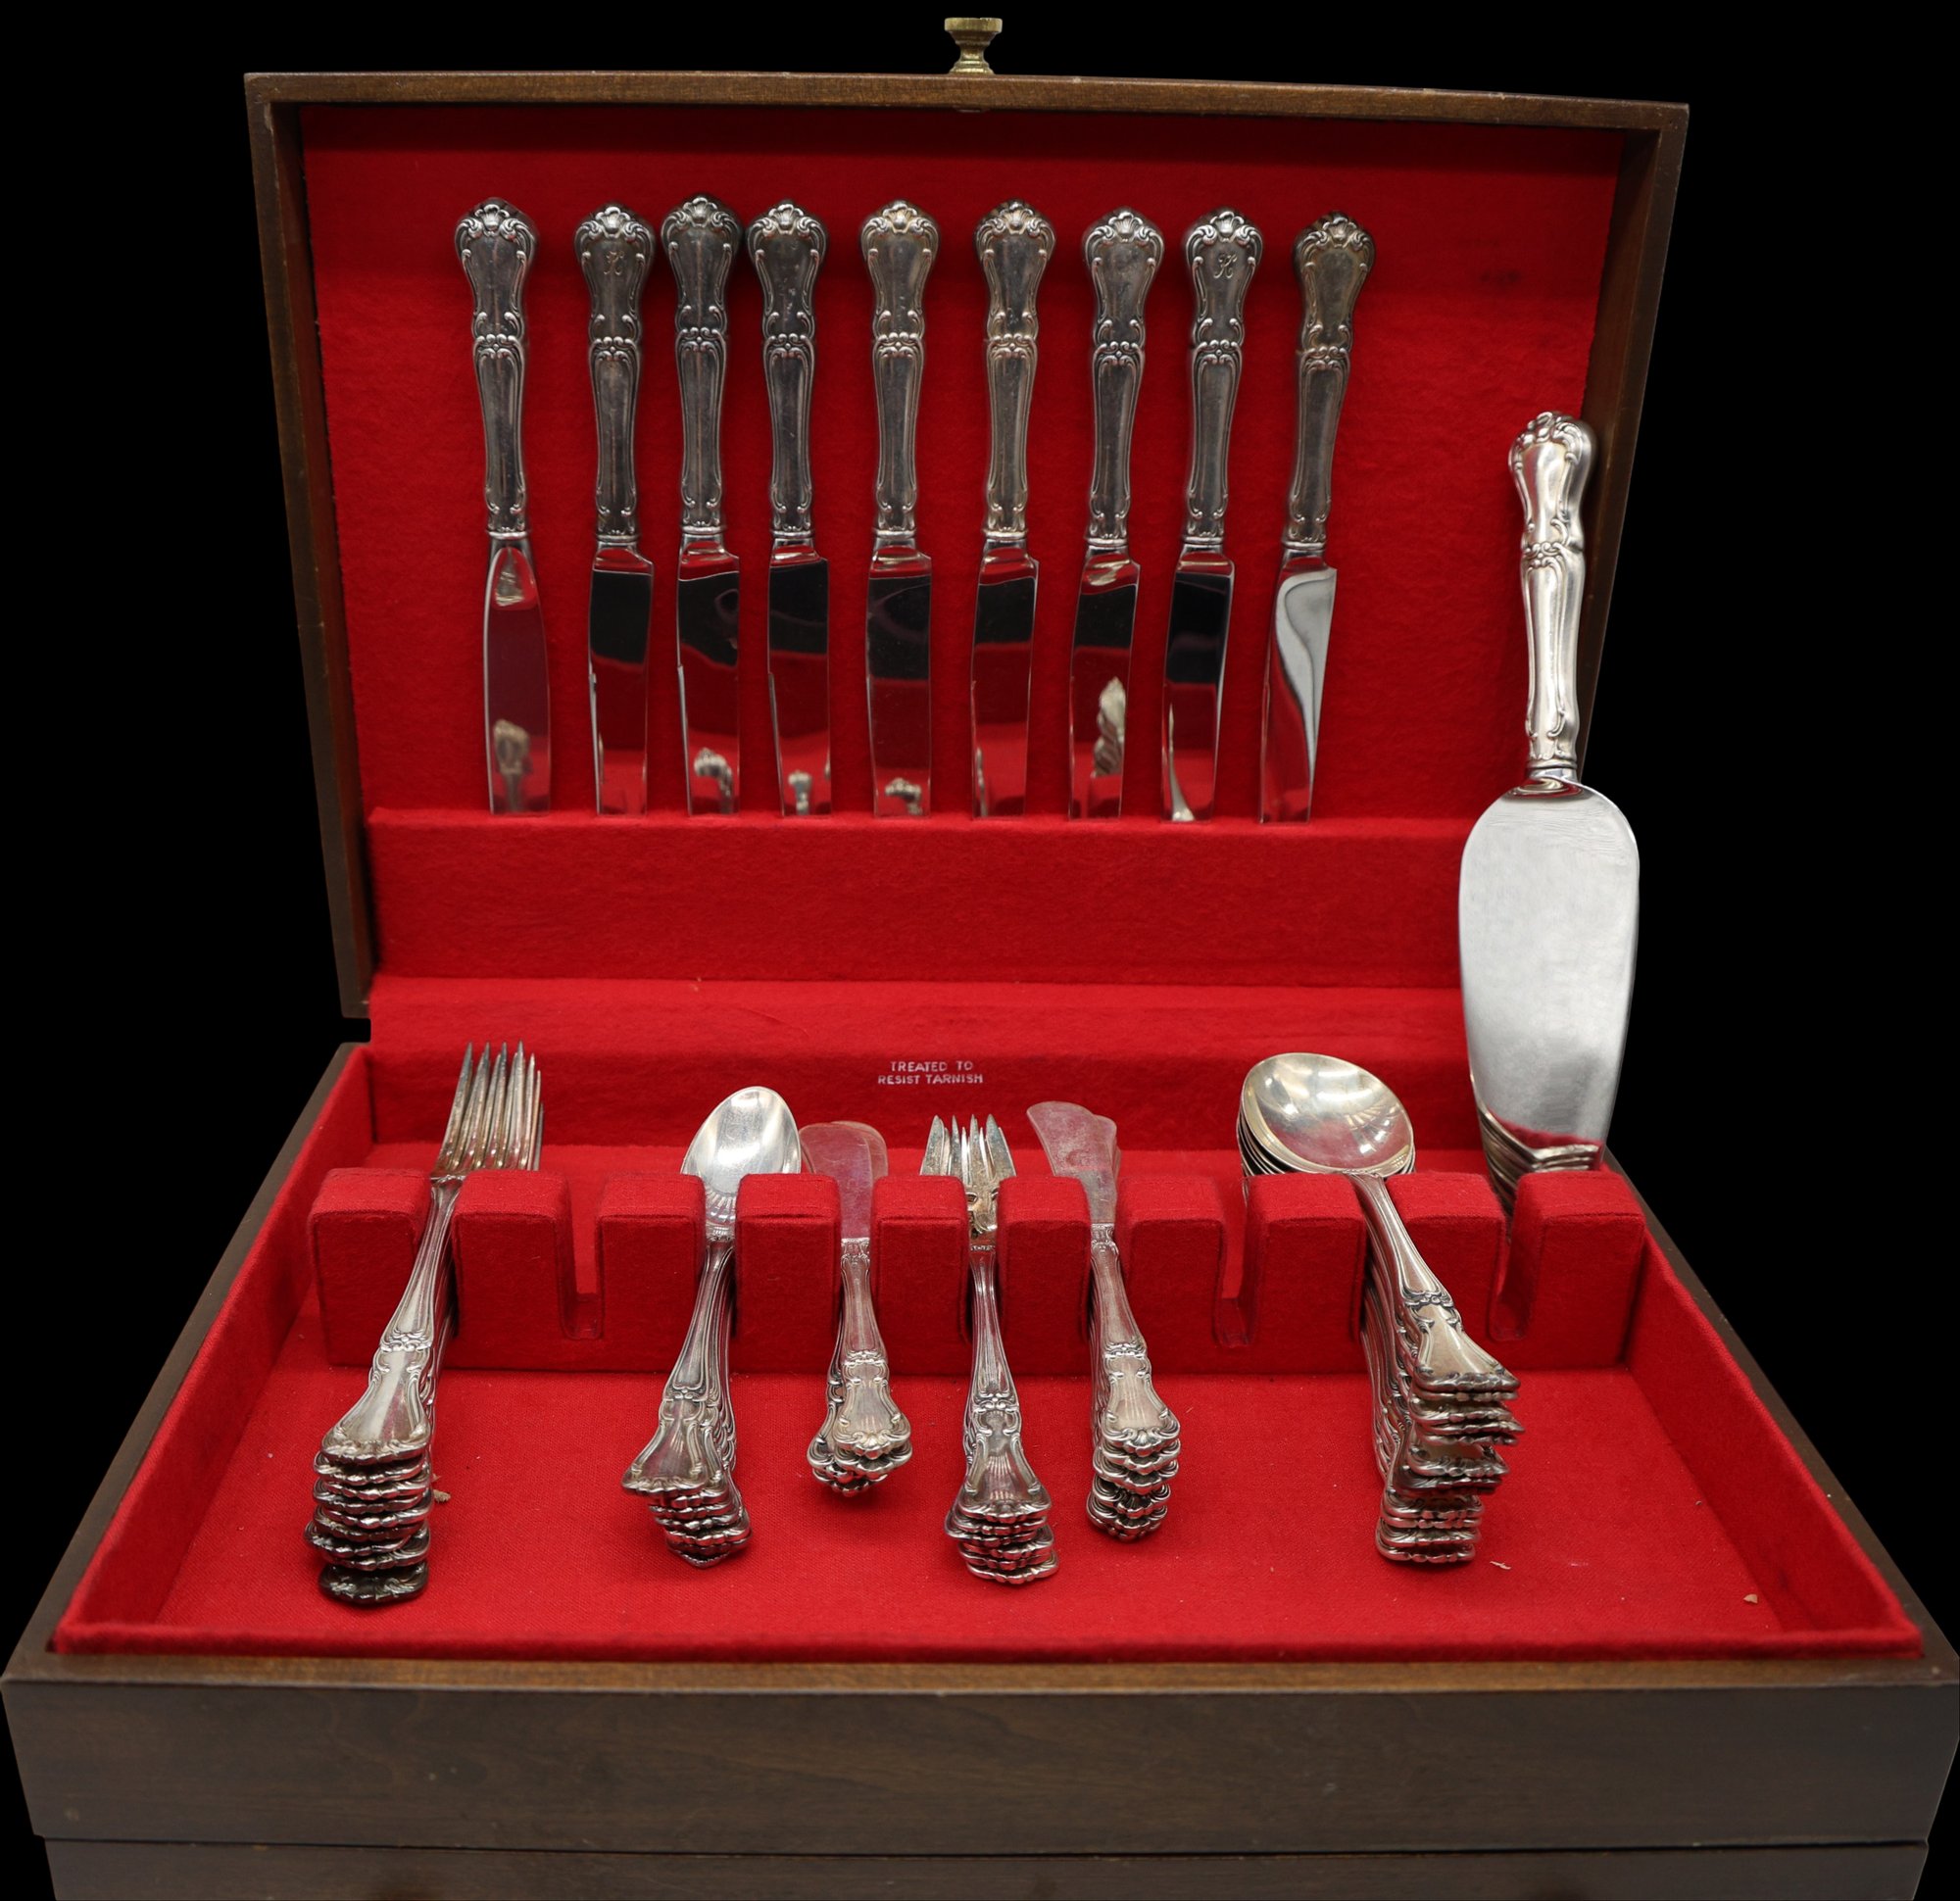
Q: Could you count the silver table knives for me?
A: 9